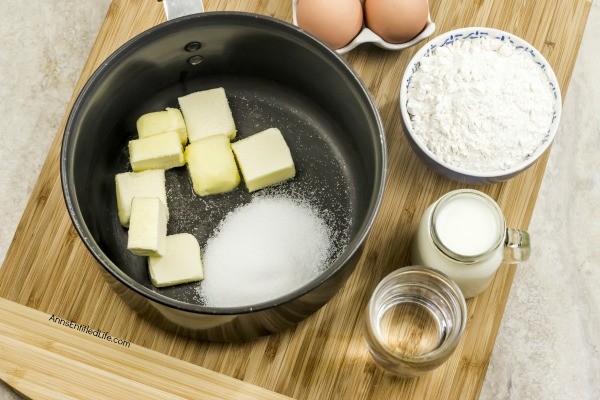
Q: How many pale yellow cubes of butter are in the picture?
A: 8